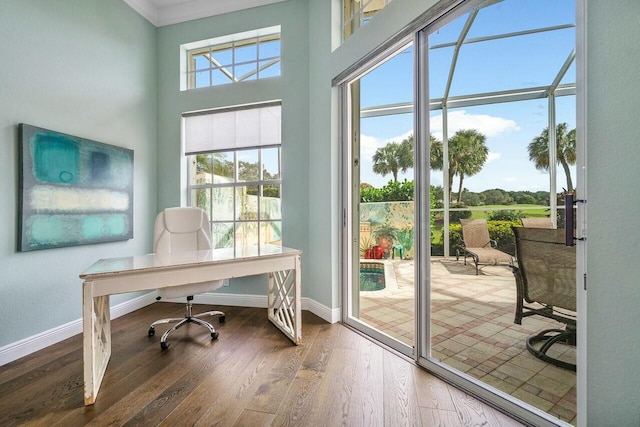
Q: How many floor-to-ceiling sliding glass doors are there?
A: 2